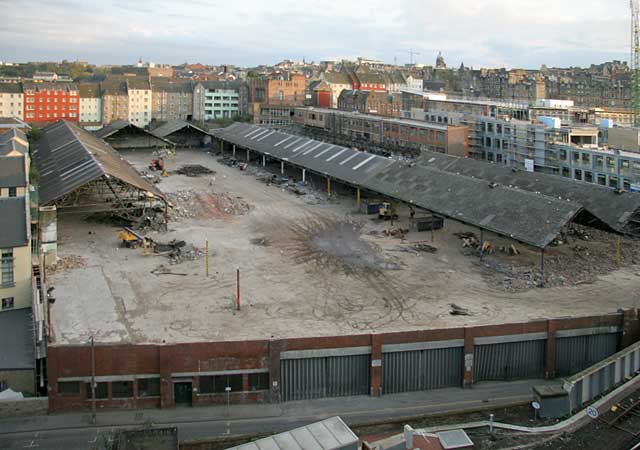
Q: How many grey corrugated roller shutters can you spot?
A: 4